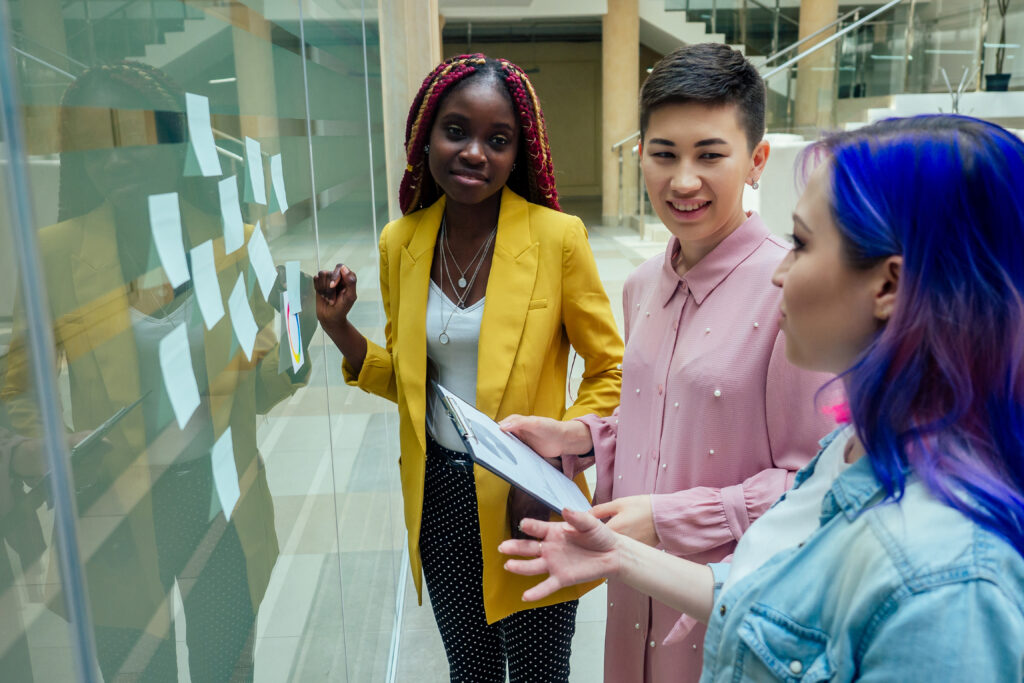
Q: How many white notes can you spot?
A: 11